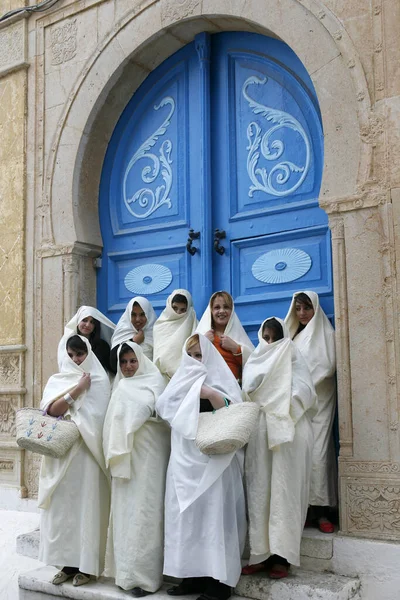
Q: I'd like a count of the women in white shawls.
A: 9